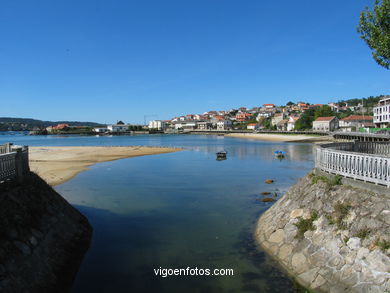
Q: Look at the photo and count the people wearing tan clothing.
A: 0